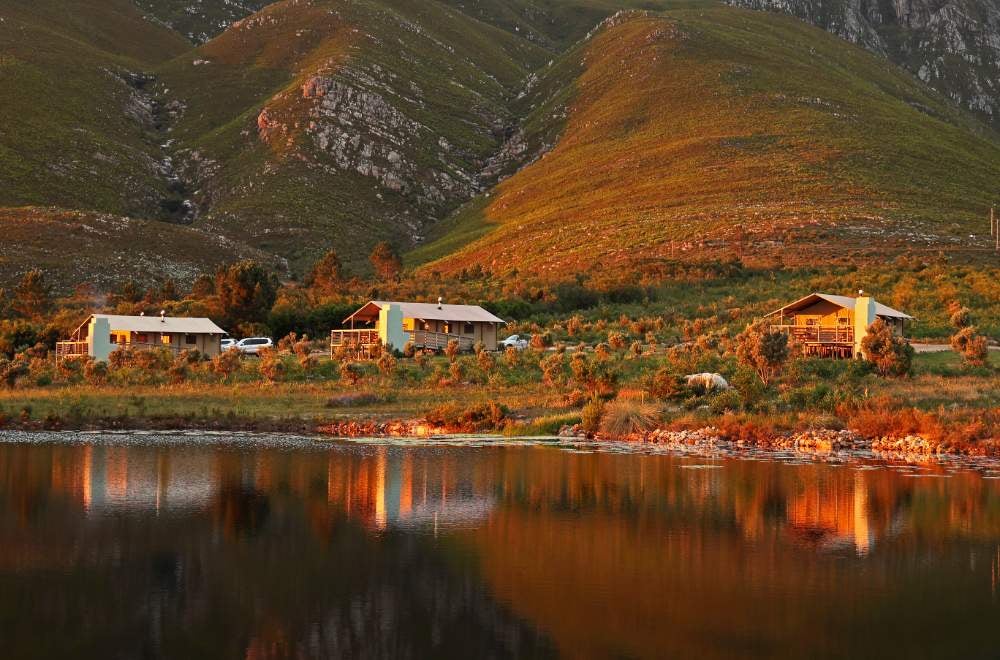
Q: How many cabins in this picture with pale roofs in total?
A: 3